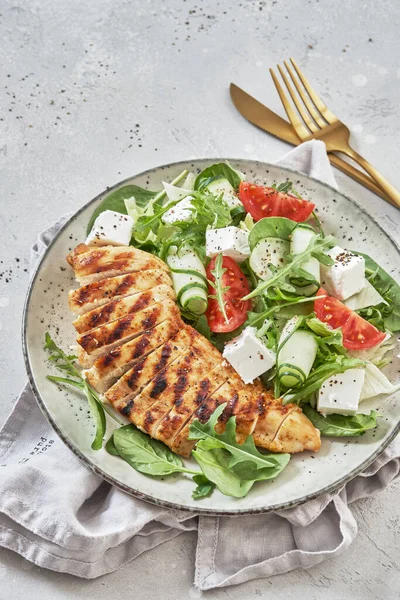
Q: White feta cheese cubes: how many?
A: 6